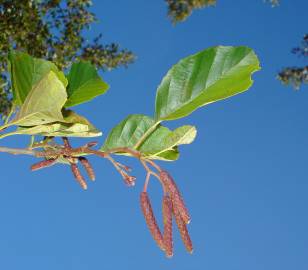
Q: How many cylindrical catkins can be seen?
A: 7